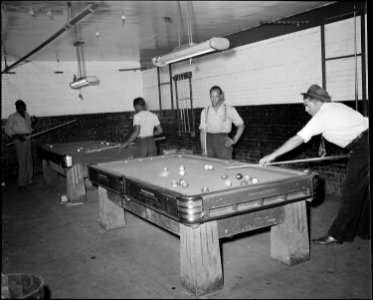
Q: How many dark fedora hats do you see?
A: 1